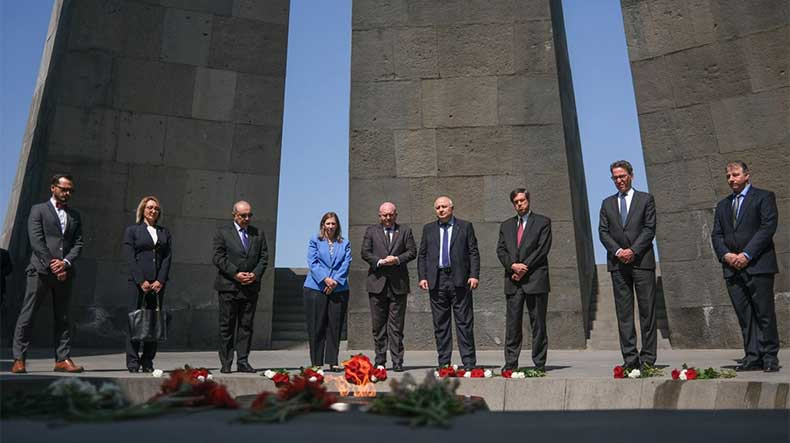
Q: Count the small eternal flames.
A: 1